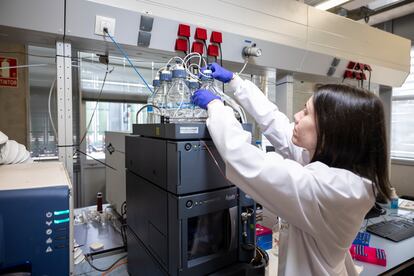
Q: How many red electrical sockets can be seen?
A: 12